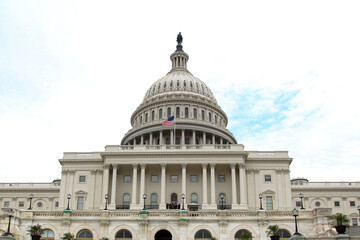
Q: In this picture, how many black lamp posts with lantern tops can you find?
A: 10